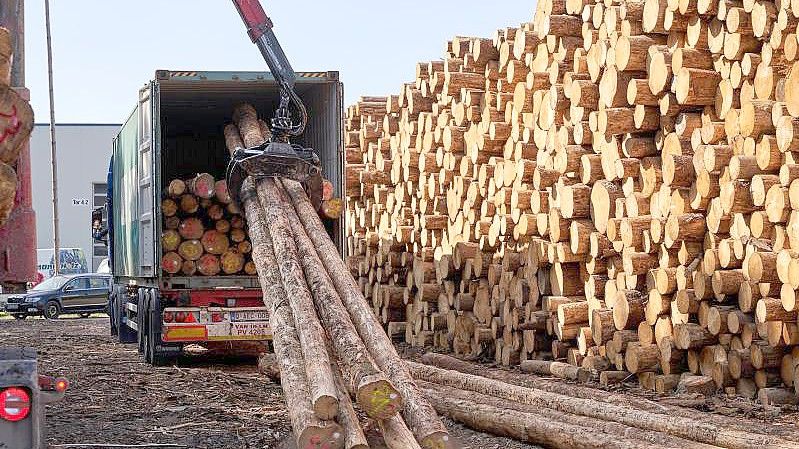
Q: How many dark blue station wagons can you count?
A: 1